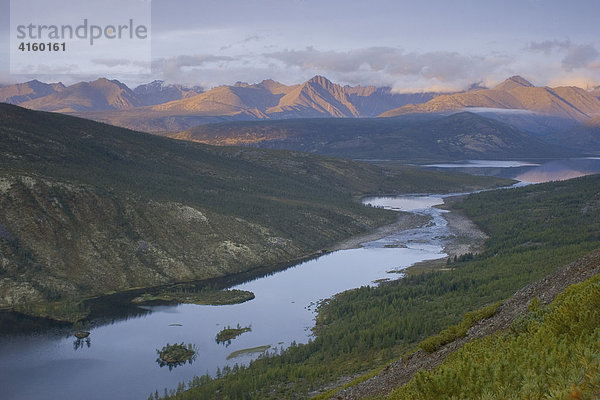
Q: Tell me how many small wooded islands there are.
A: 3